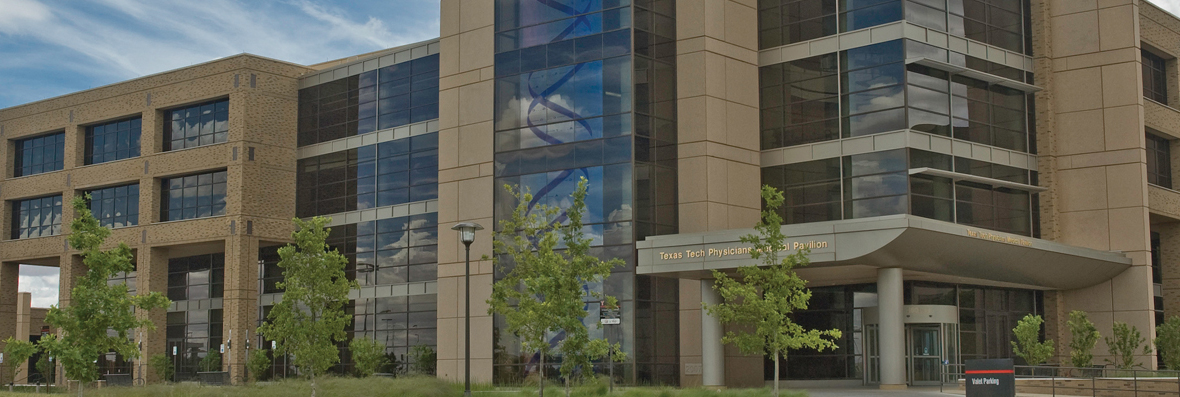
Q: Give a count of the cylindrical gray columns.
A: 2